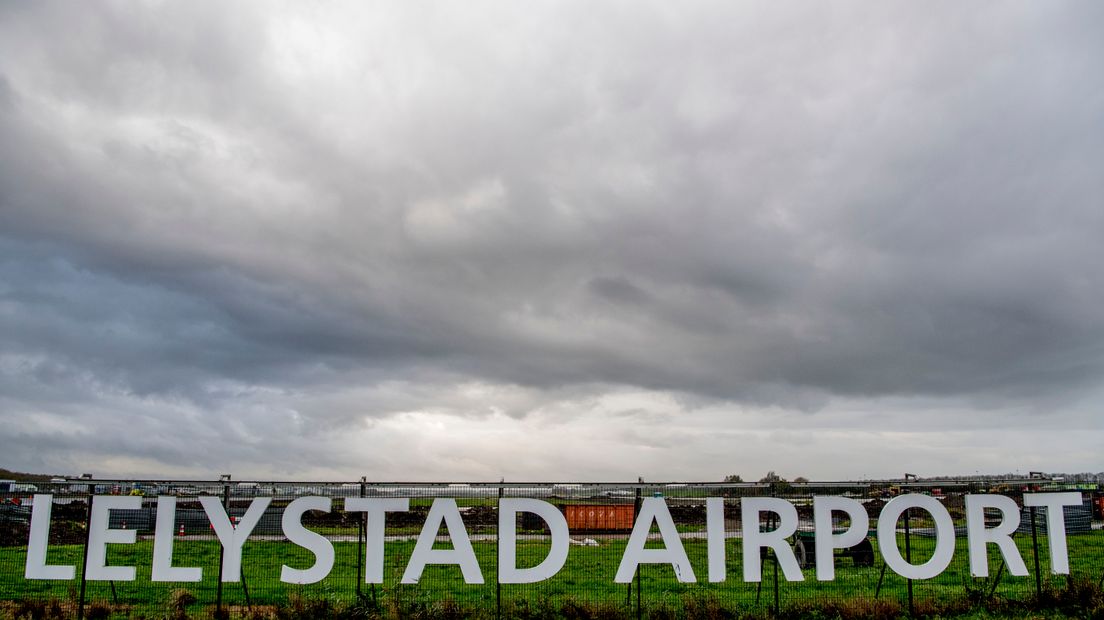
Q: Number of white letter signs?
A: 15